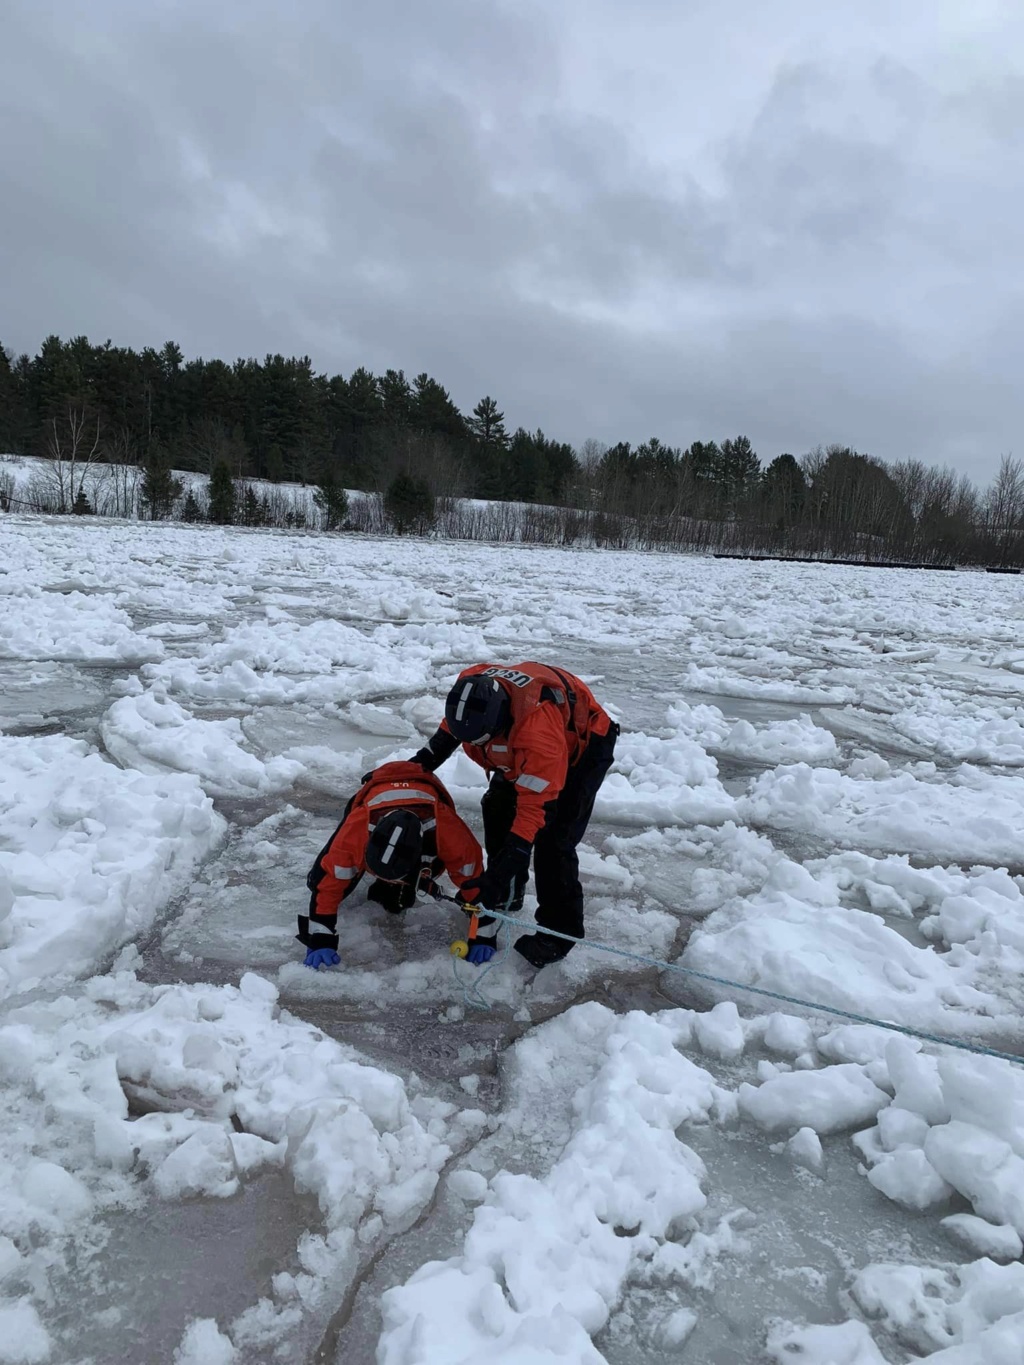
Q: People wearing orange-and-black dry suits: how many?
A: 2